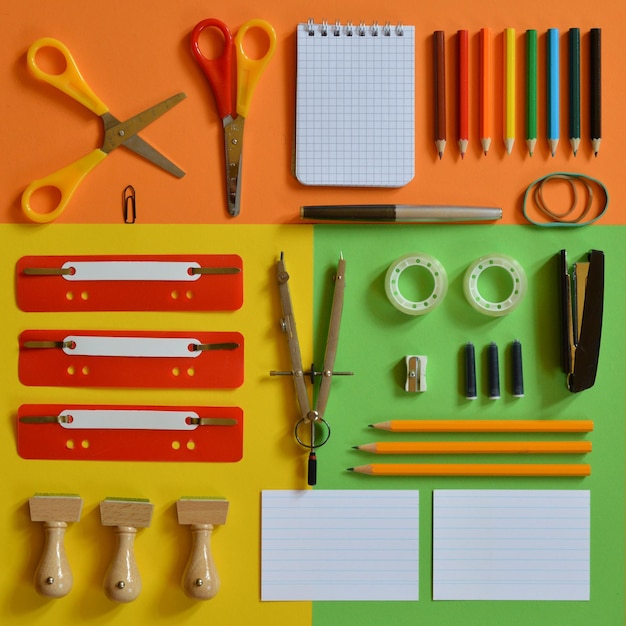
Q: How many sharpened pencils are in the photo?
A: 11